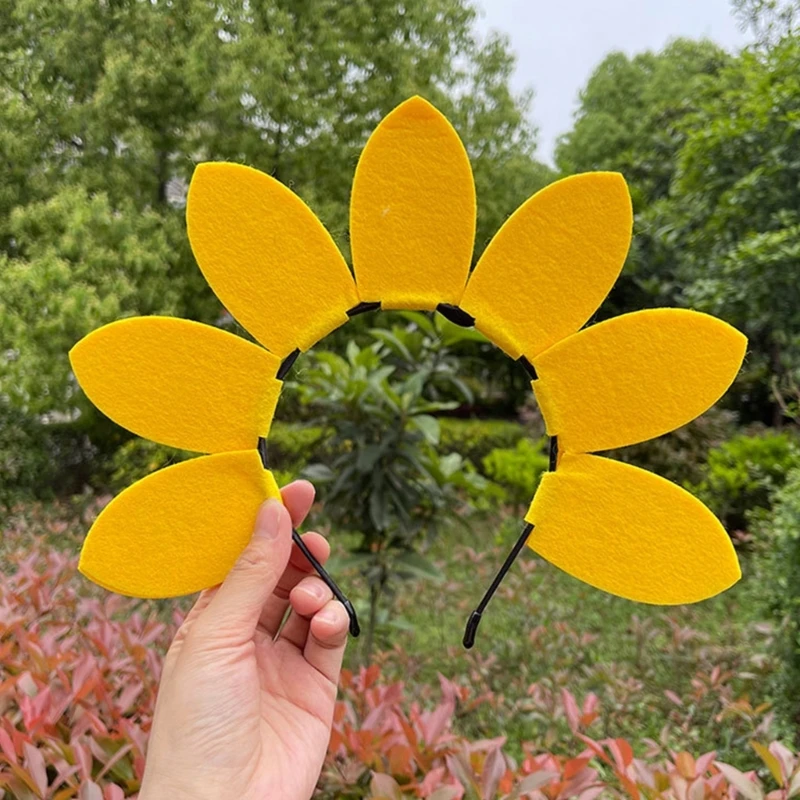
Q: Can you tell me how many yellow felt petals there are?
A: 7